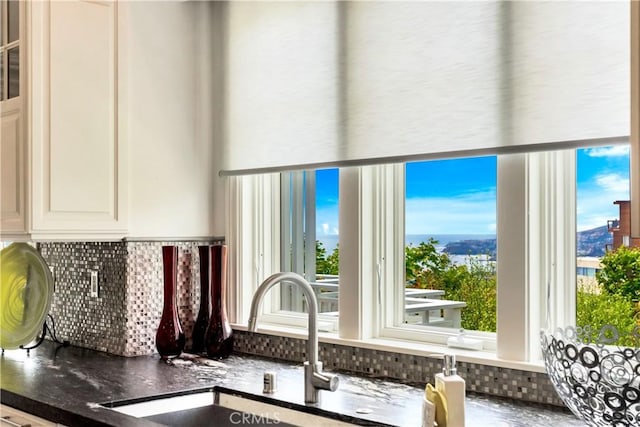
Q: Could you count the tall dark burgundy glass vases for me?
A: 3